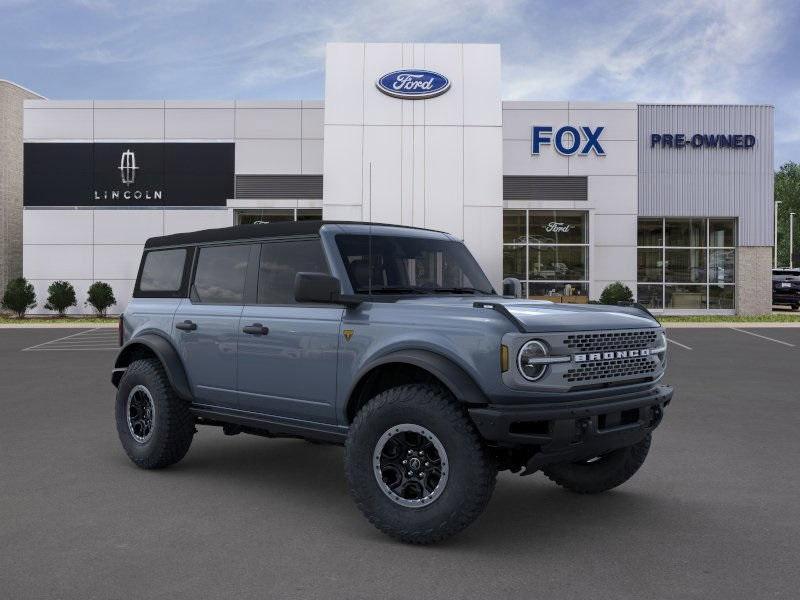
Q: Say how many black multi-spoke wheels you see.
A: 2